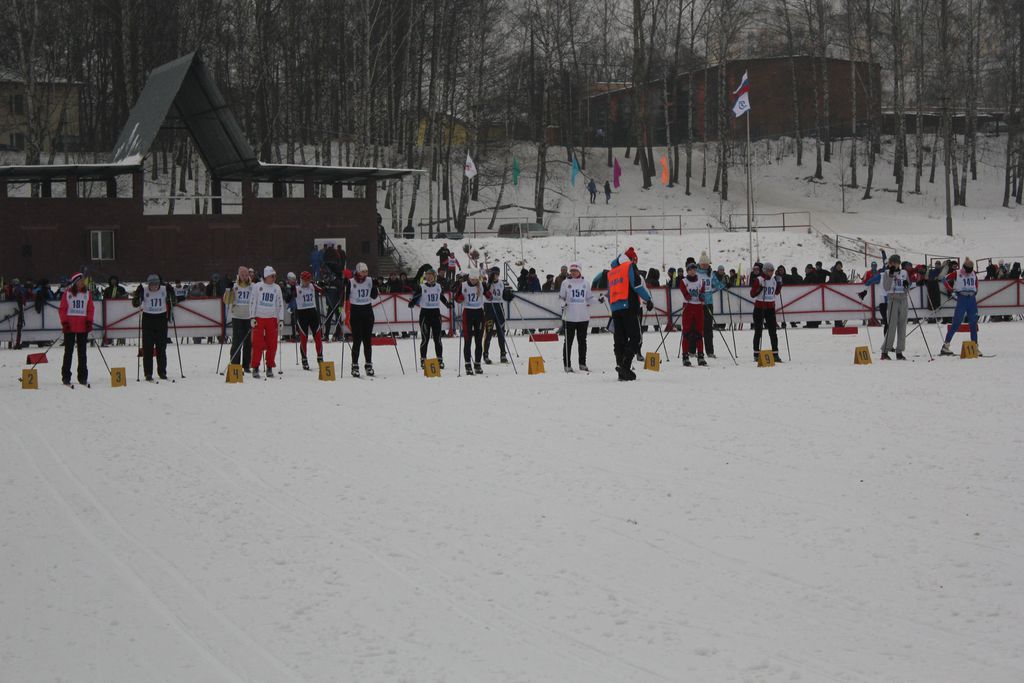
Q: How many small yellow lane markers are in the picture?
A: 10